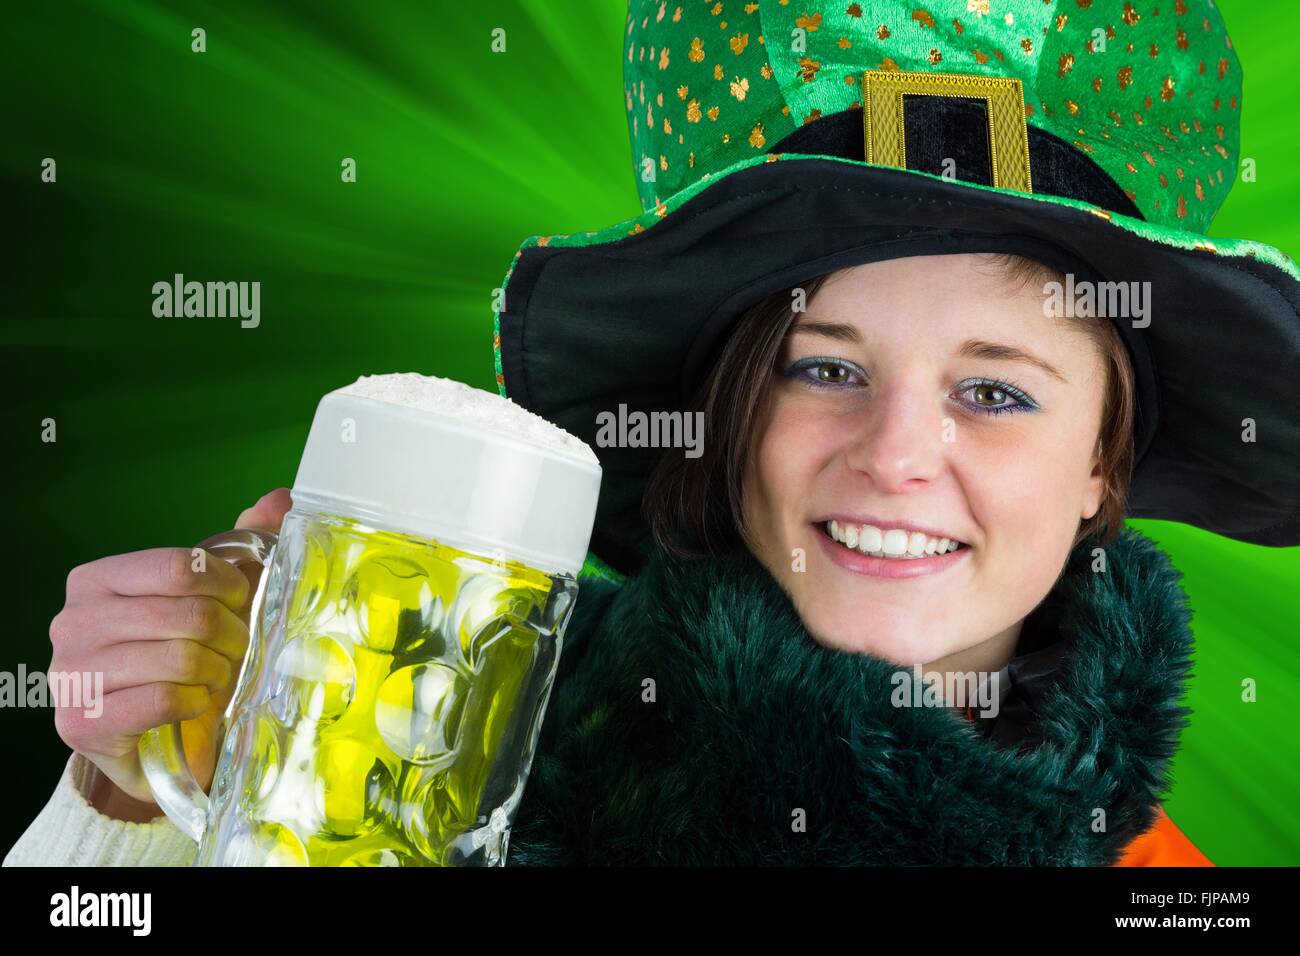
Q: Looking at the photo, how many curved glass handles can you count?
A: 1